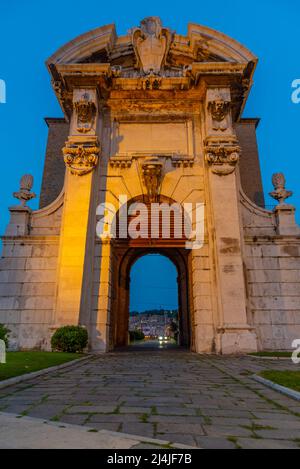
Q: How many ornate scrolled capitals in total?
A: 2